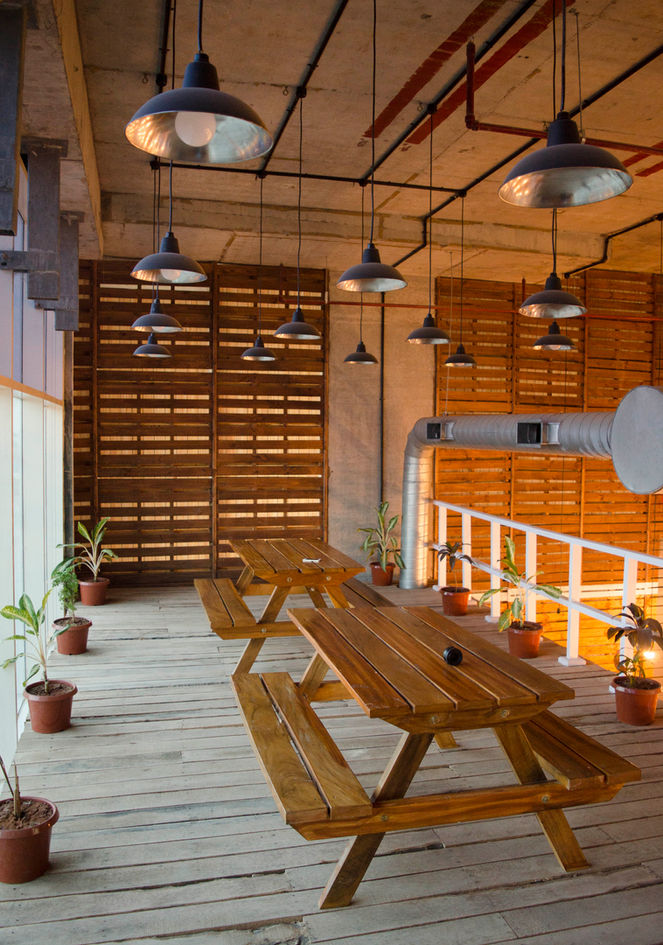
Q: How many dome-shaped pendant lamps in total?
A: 13